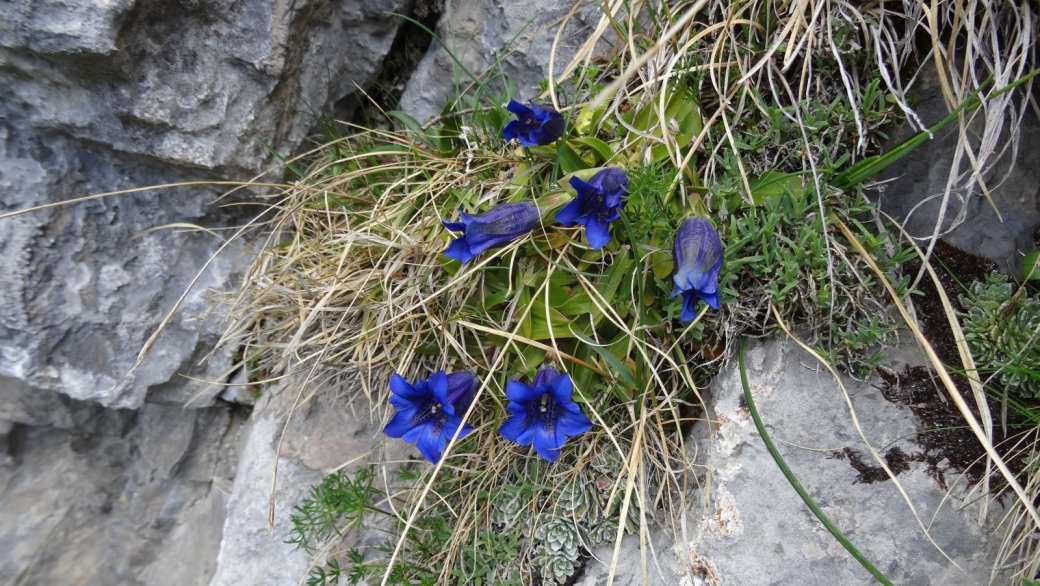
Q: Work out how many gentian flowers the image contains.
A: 6